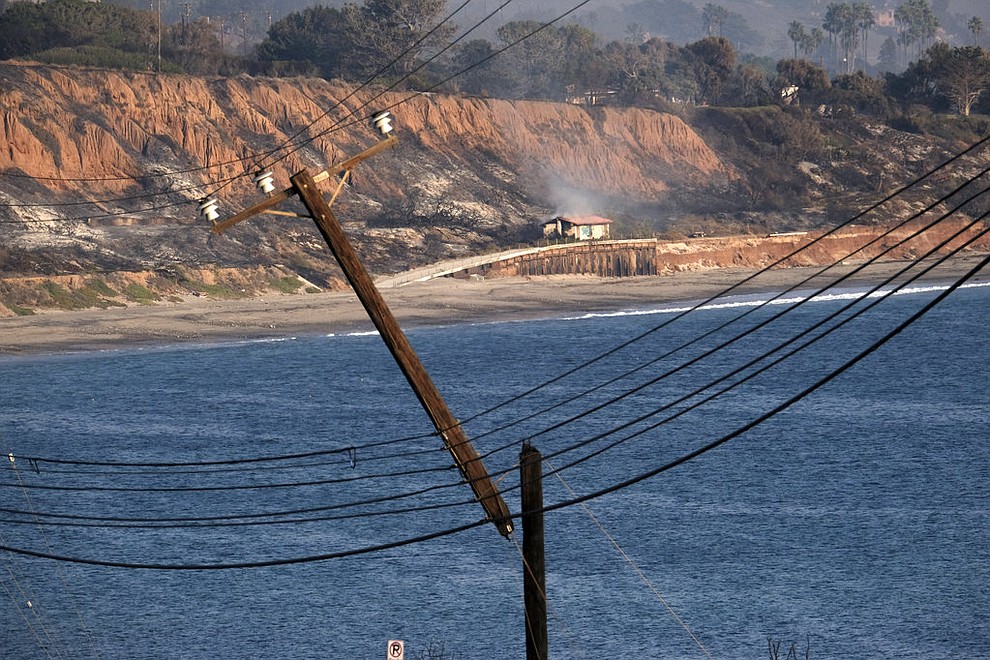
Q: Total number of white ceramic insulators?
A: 3